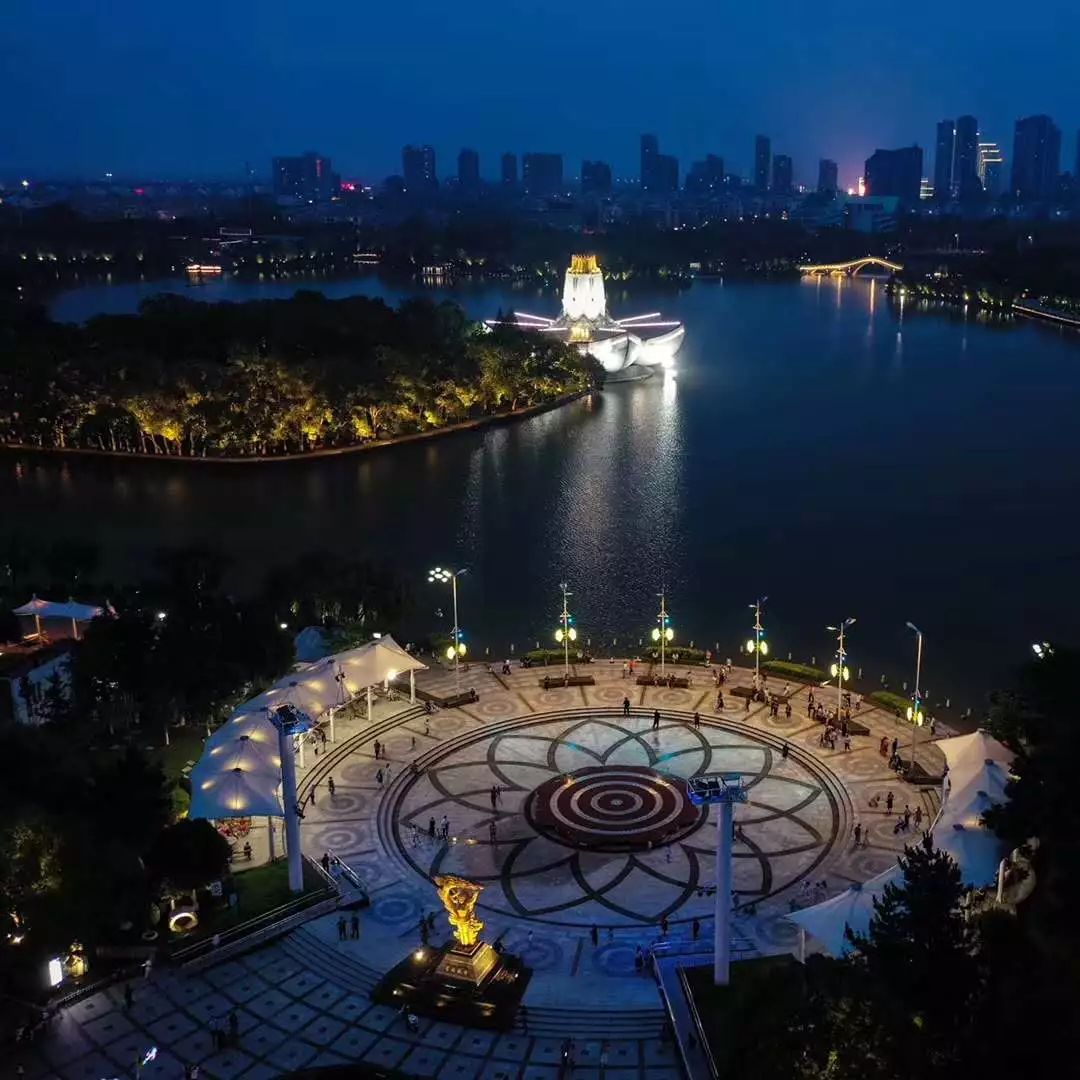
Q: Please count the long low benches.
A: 6